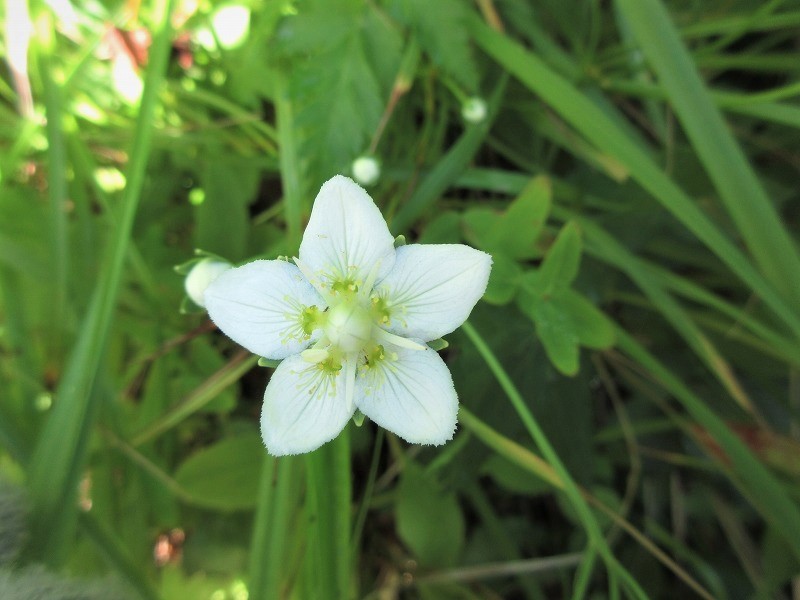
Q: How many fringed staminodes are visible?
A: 5